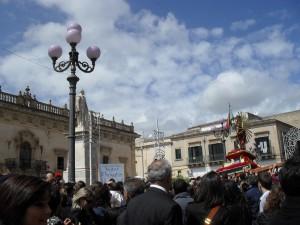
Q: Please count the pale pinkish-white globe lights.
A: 4